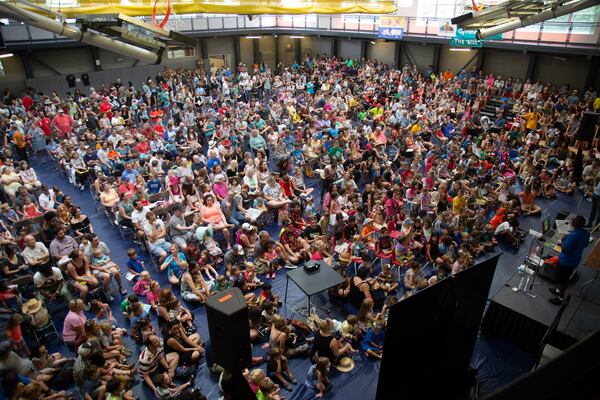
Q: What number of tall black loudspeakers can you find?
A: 2